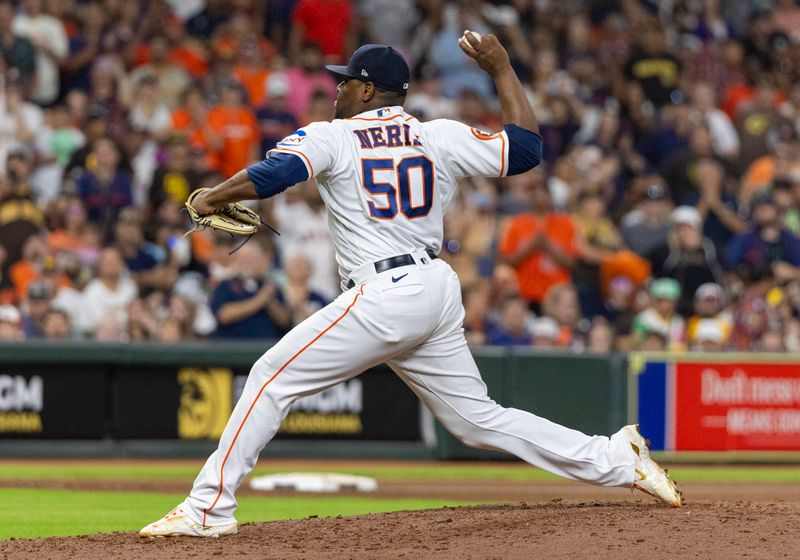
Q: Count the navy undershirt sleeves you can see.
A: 2